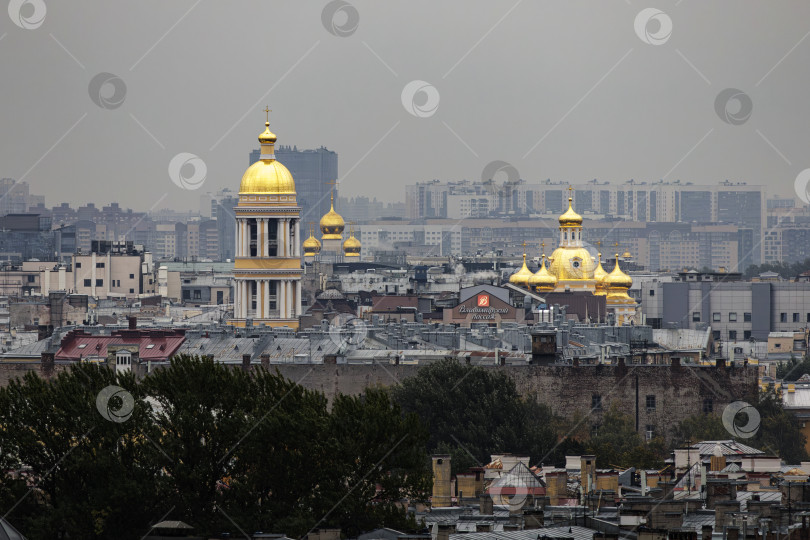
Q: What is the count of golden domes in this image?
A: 11